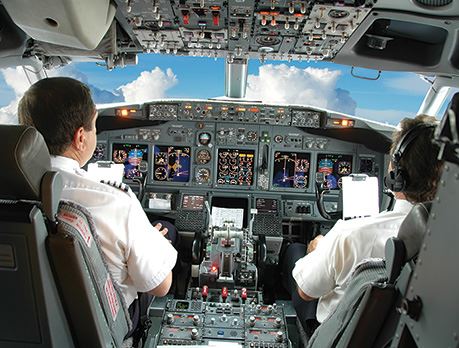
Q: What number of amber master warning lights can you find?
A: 2